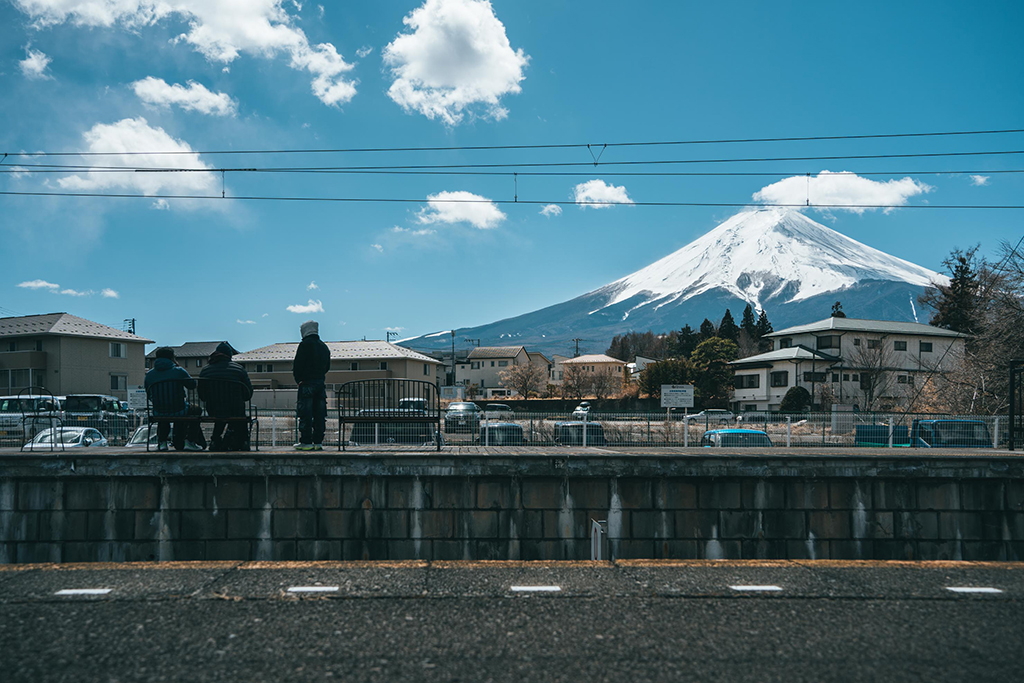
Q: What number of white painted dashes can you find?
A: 5